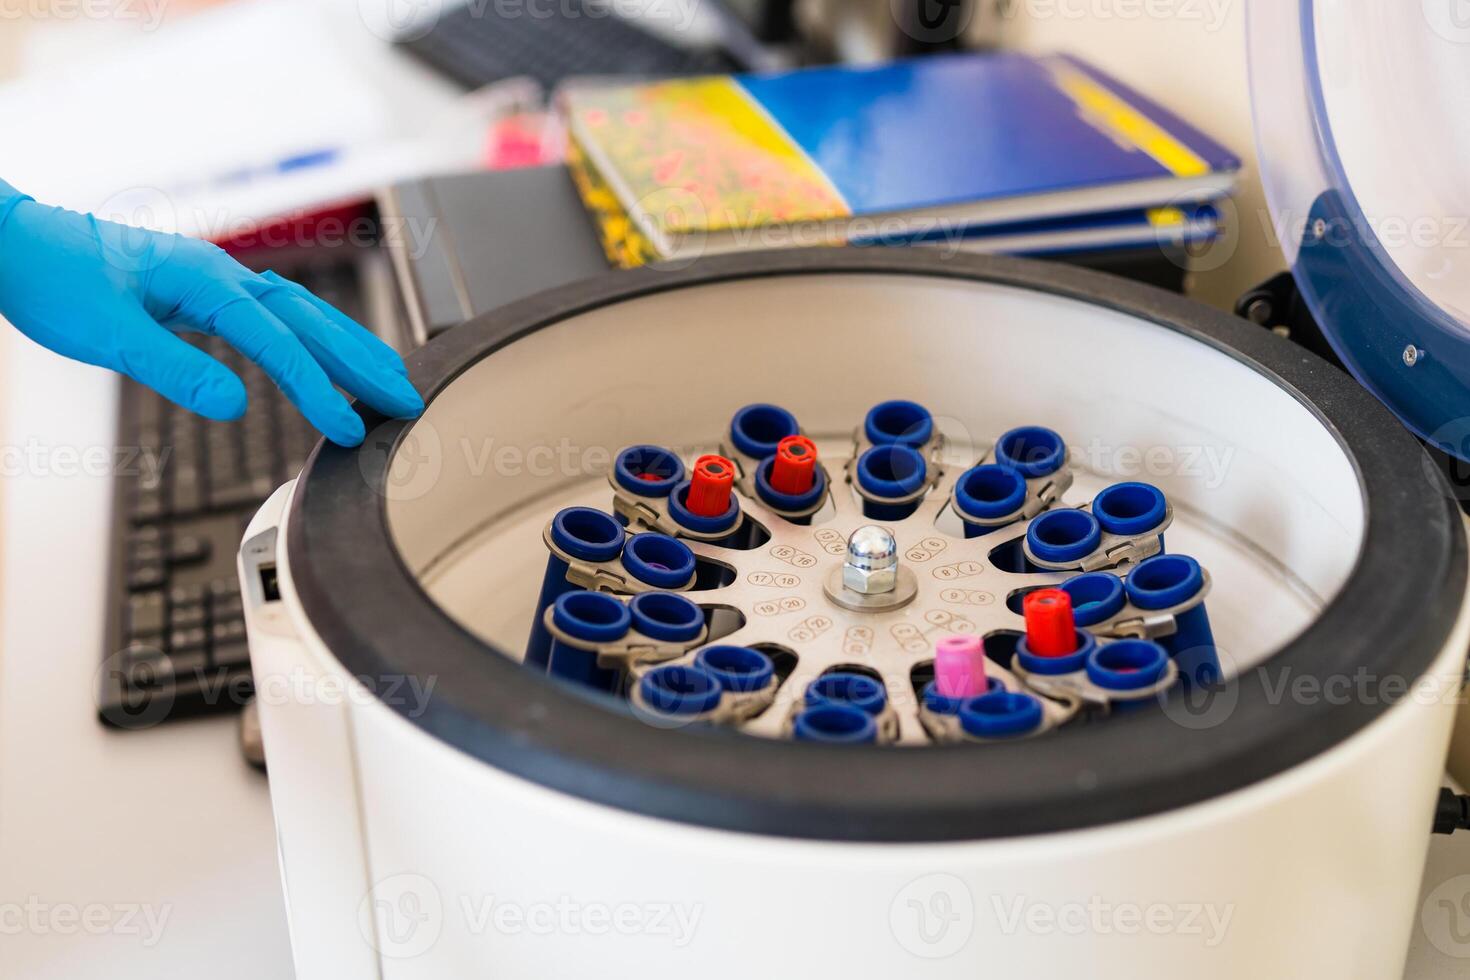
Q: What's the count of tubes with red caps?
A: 3